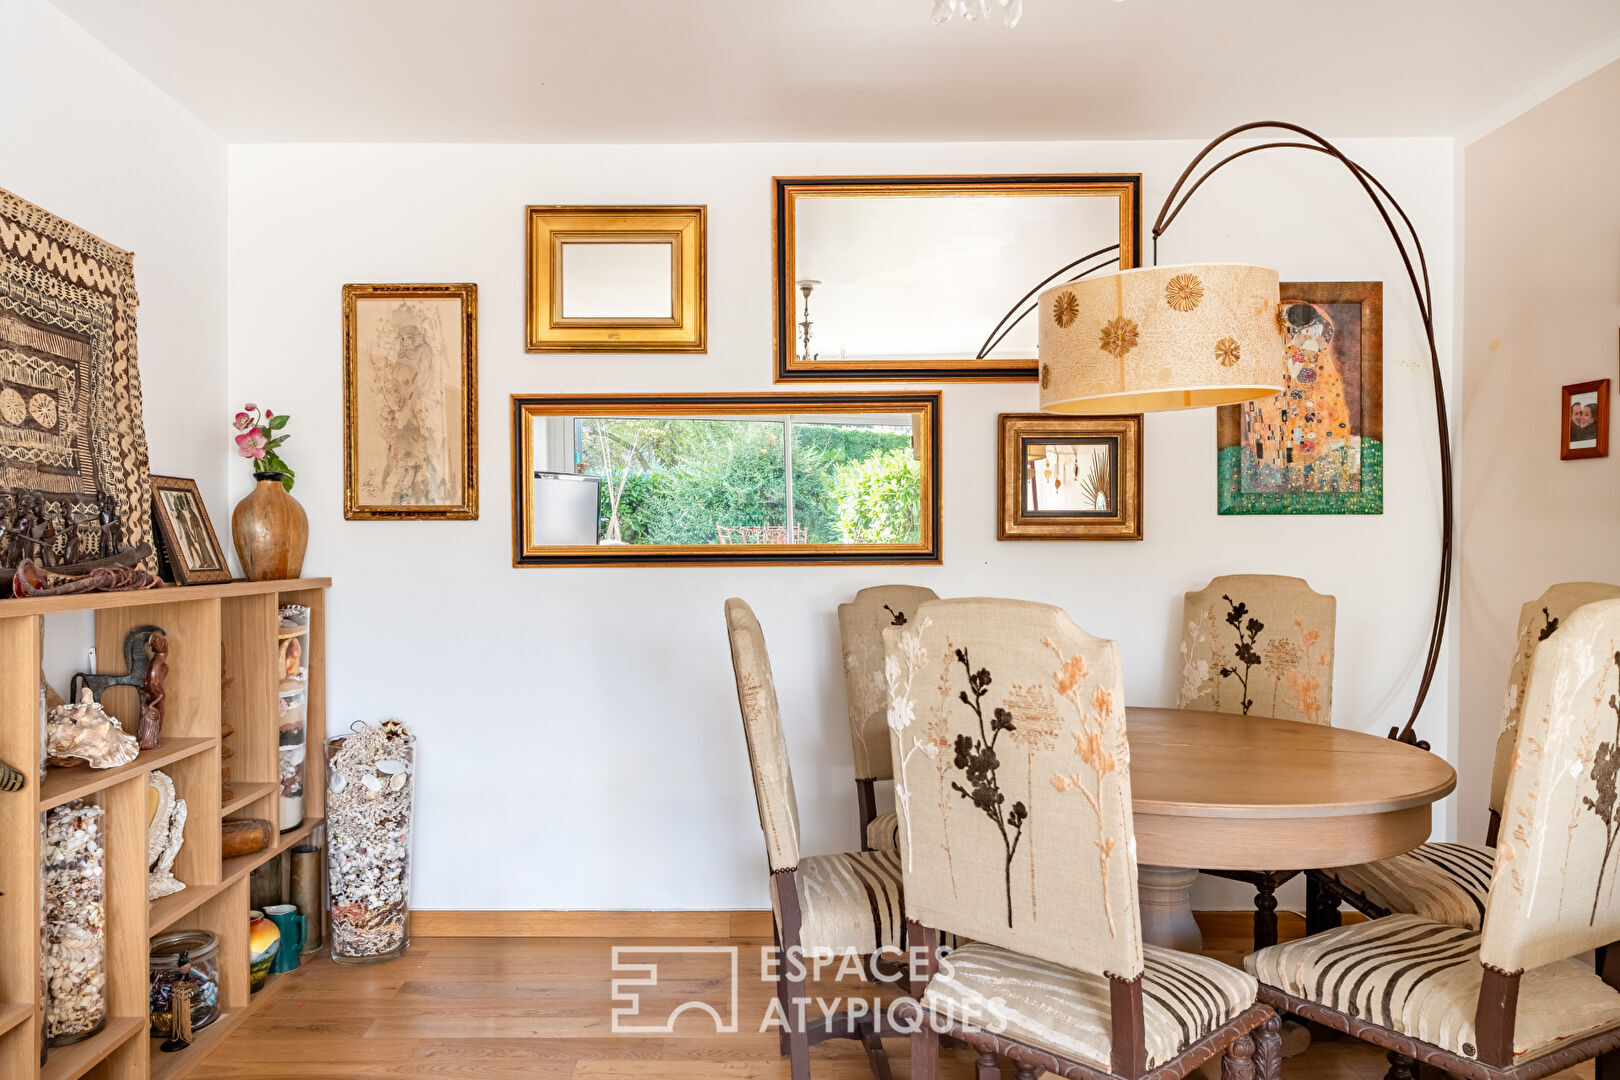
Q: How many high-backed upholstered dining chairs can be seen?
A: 6